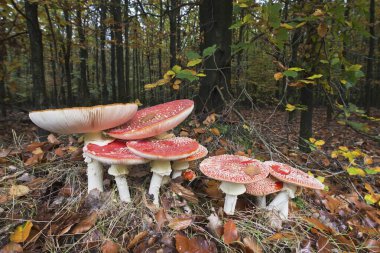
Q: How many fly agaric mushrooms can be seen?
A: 9